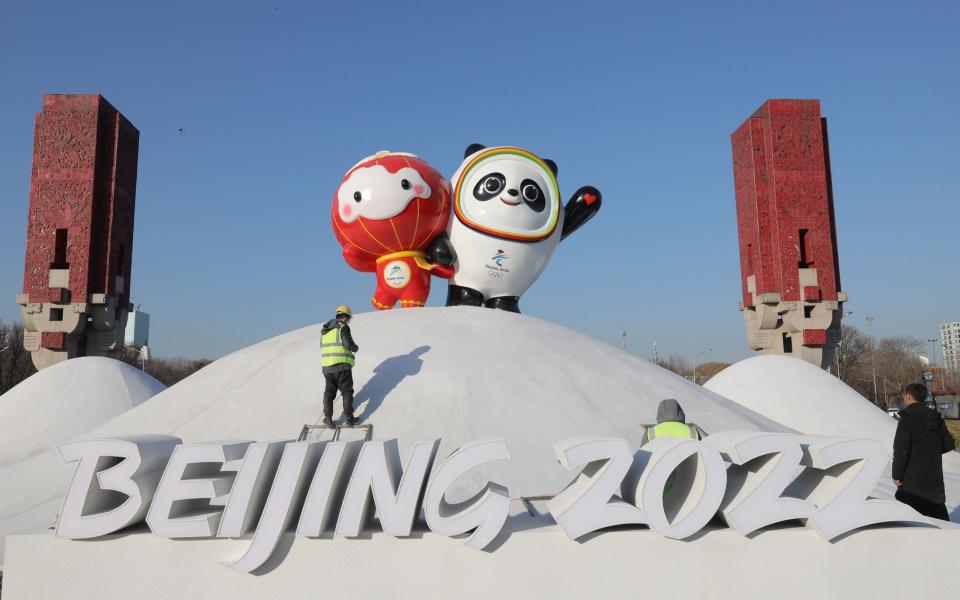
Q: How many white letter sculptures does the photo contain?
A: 7